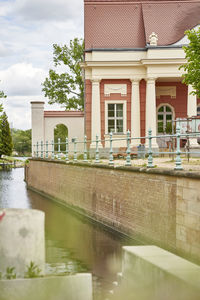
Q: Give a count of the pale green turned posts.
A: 13